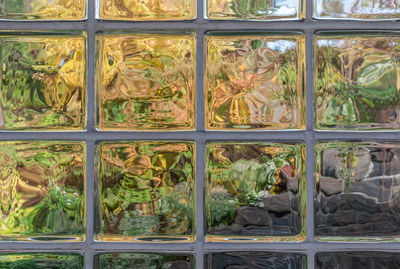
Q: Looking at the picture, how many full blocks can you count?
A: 4